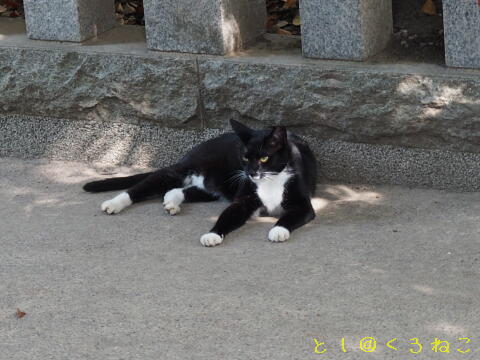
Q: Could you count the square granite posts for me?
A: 4